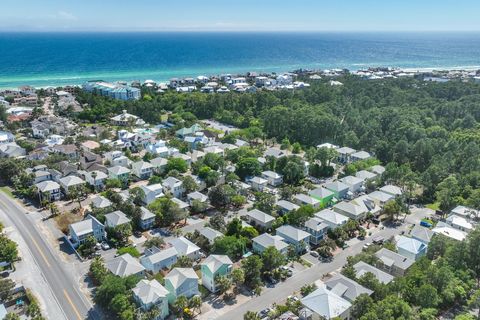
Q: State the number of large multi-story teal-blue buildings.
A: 1